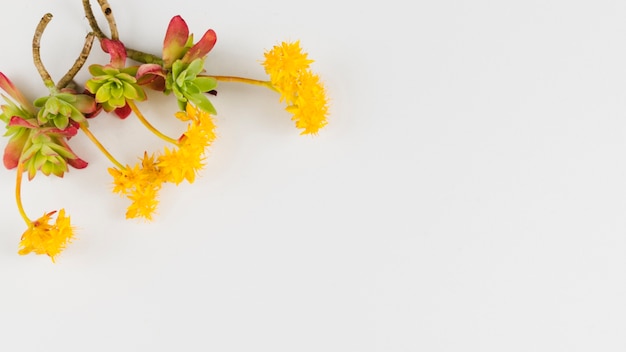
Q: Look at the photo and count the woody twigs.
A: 4